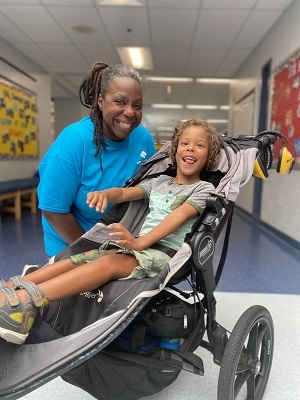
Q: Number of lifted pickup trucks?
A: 0